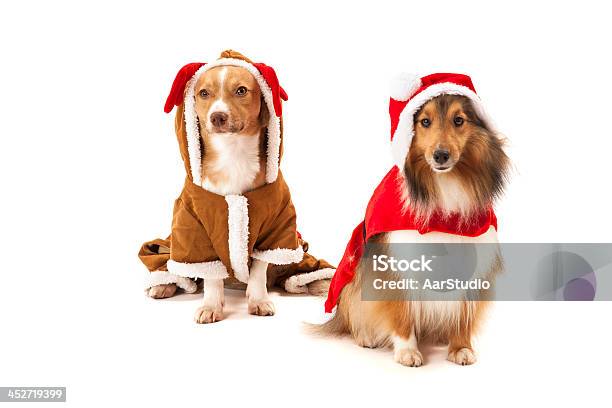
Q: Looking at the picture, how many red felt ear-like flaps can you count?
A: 2